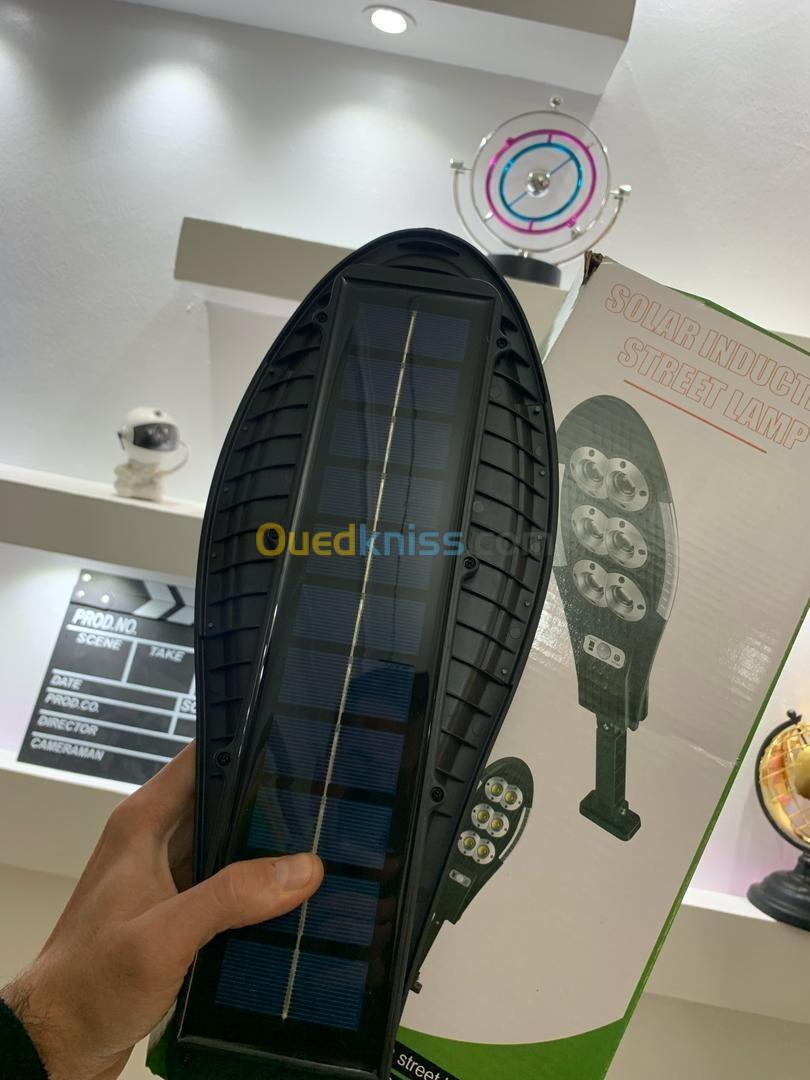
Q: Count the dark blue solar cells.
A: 11